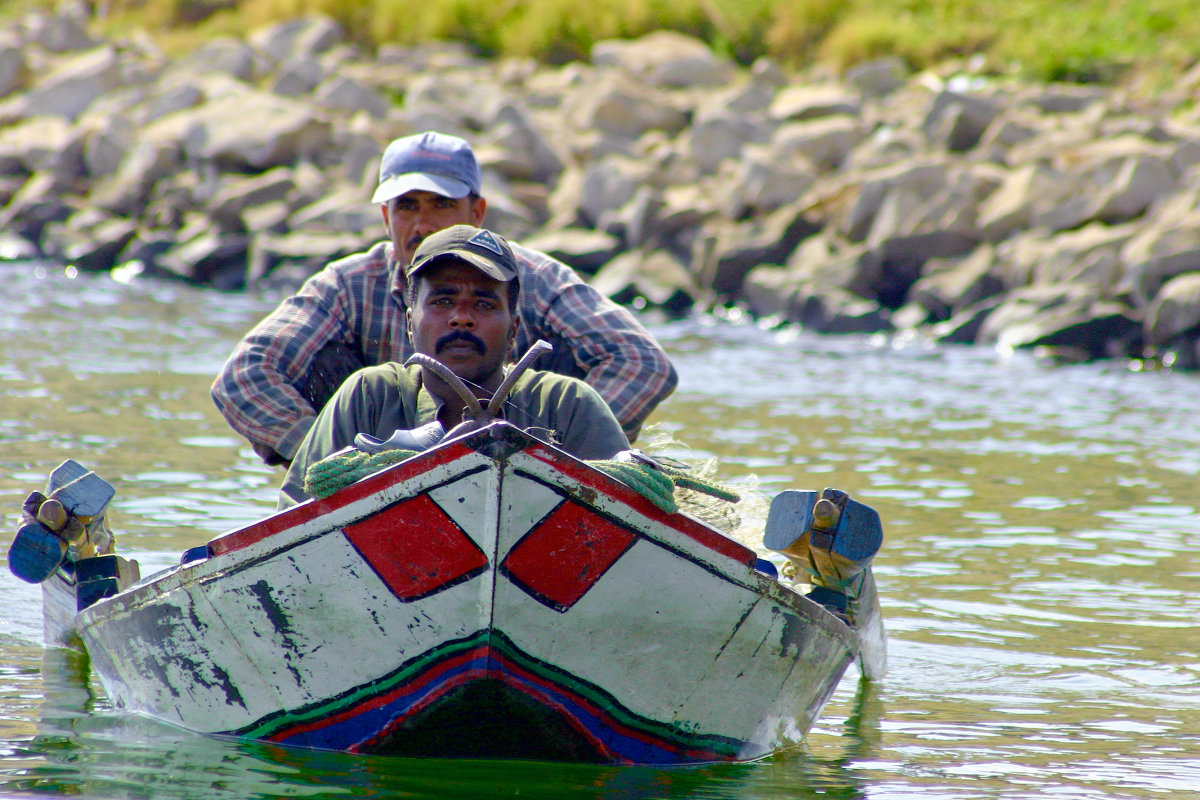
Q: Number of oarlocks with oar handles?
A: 2